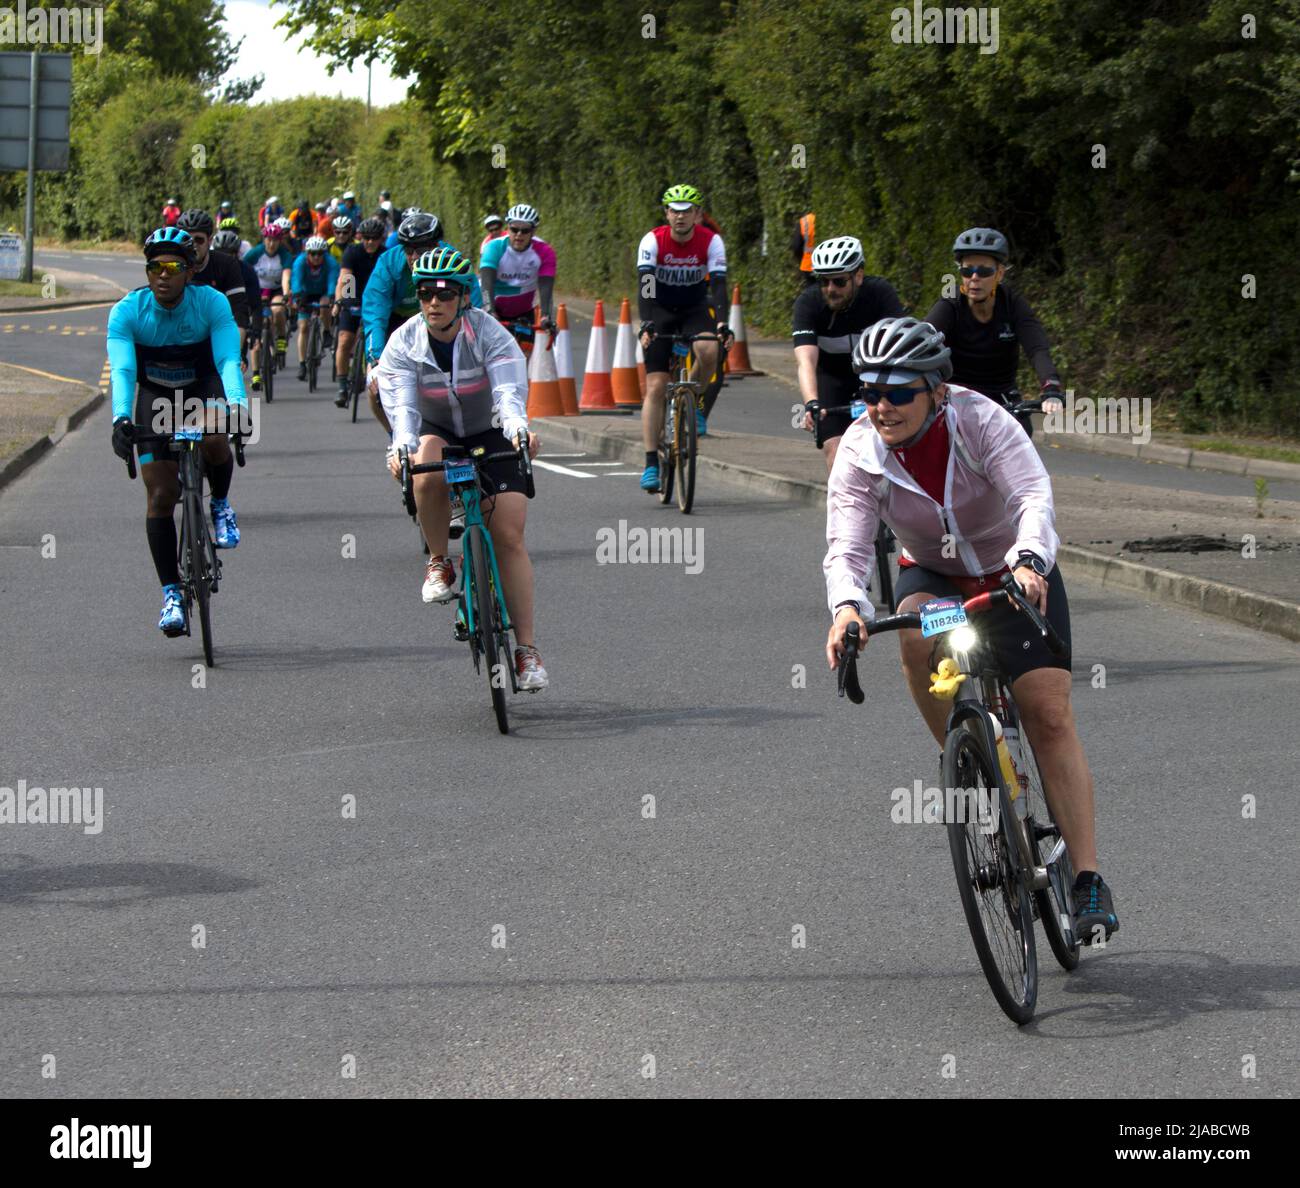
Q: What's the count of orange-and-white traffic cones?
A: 6